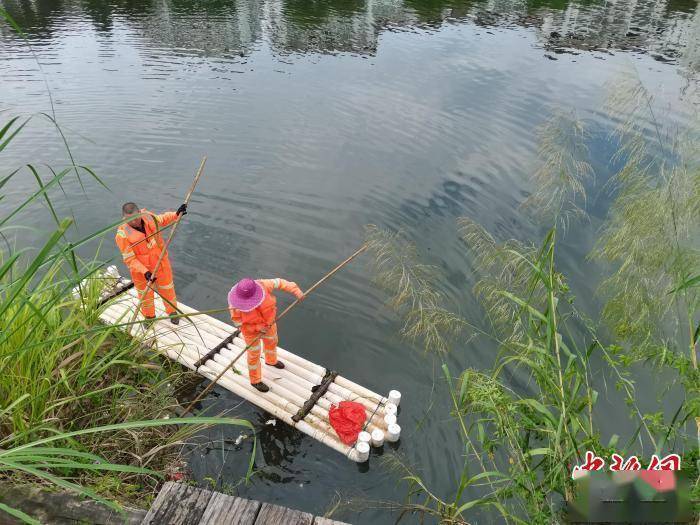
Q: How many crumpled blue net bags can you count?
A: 0